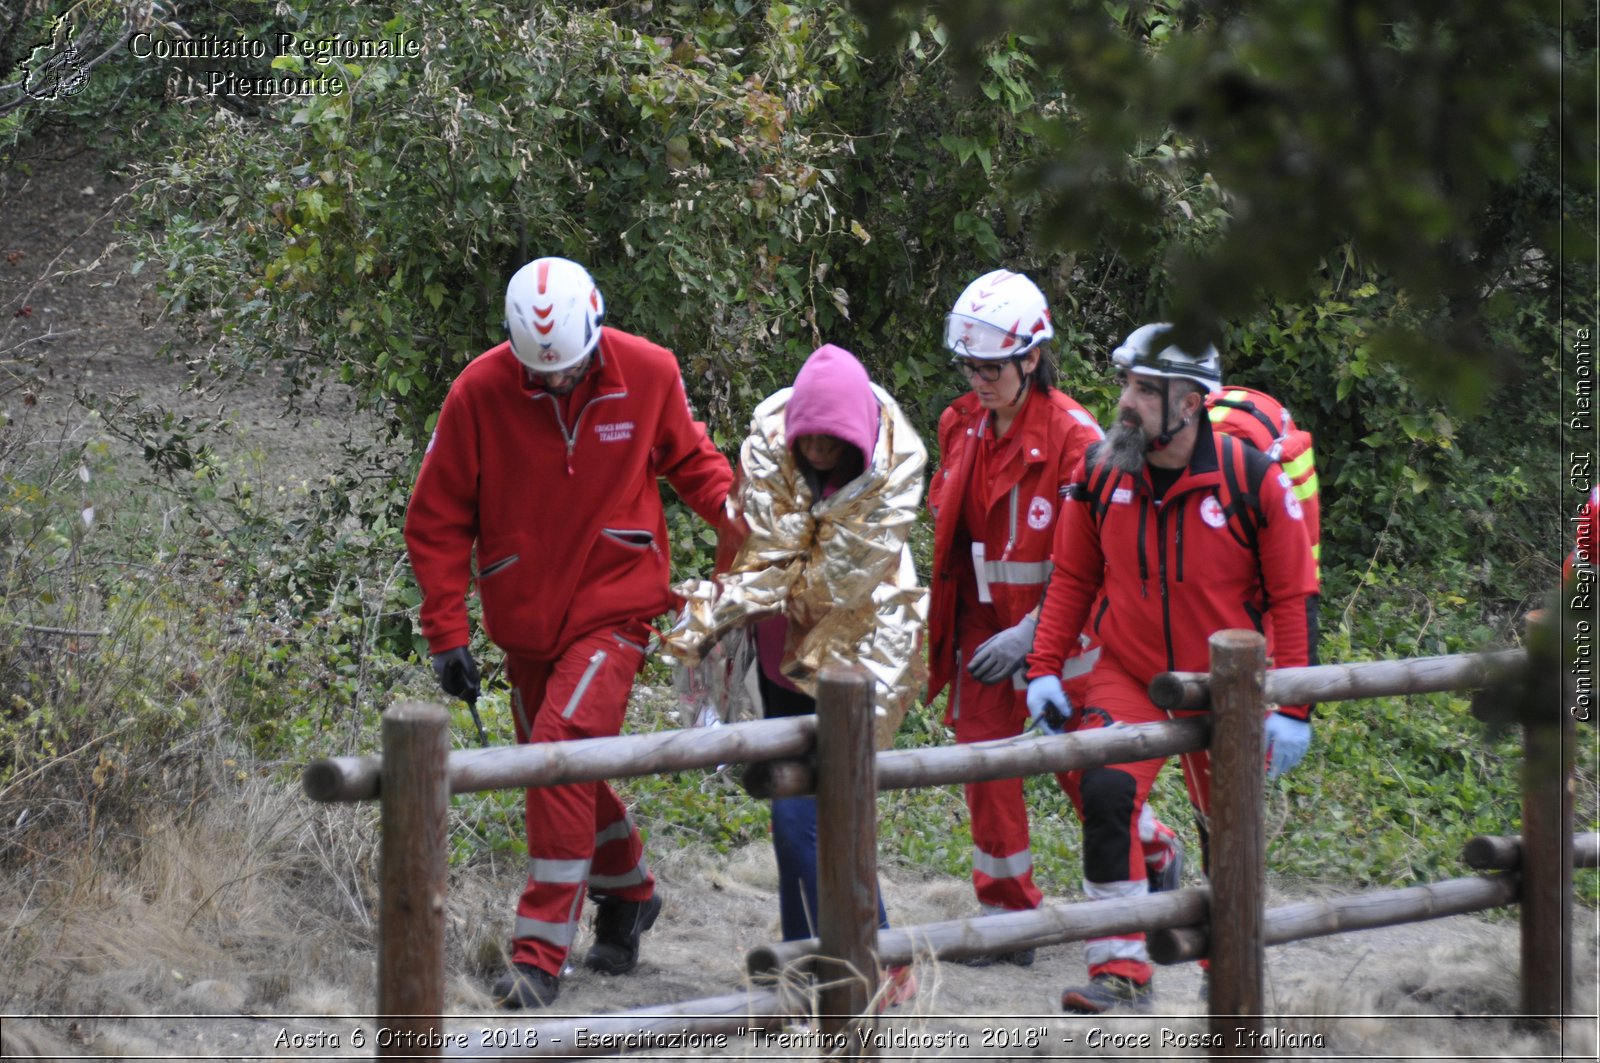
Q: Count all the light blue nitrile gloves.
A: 2